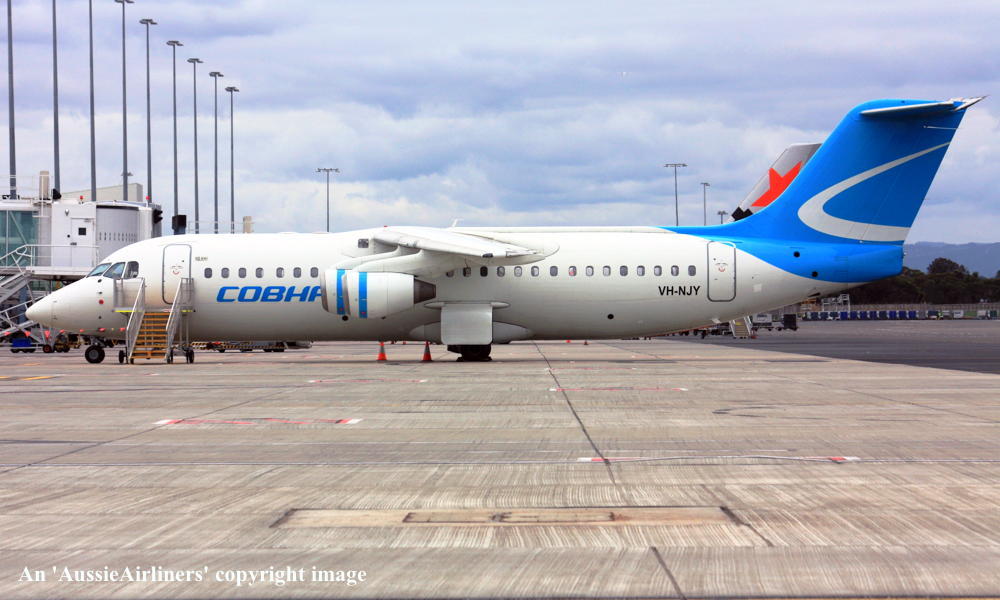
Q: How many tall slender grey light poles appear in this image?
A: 13